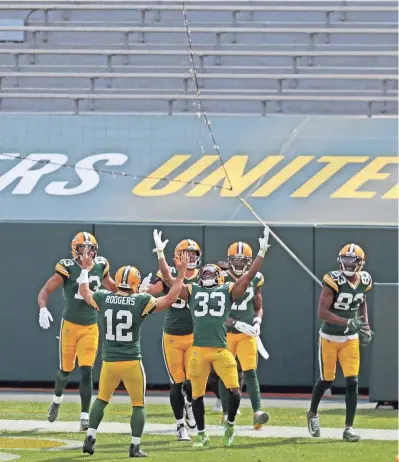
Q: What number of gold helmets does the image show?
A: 6